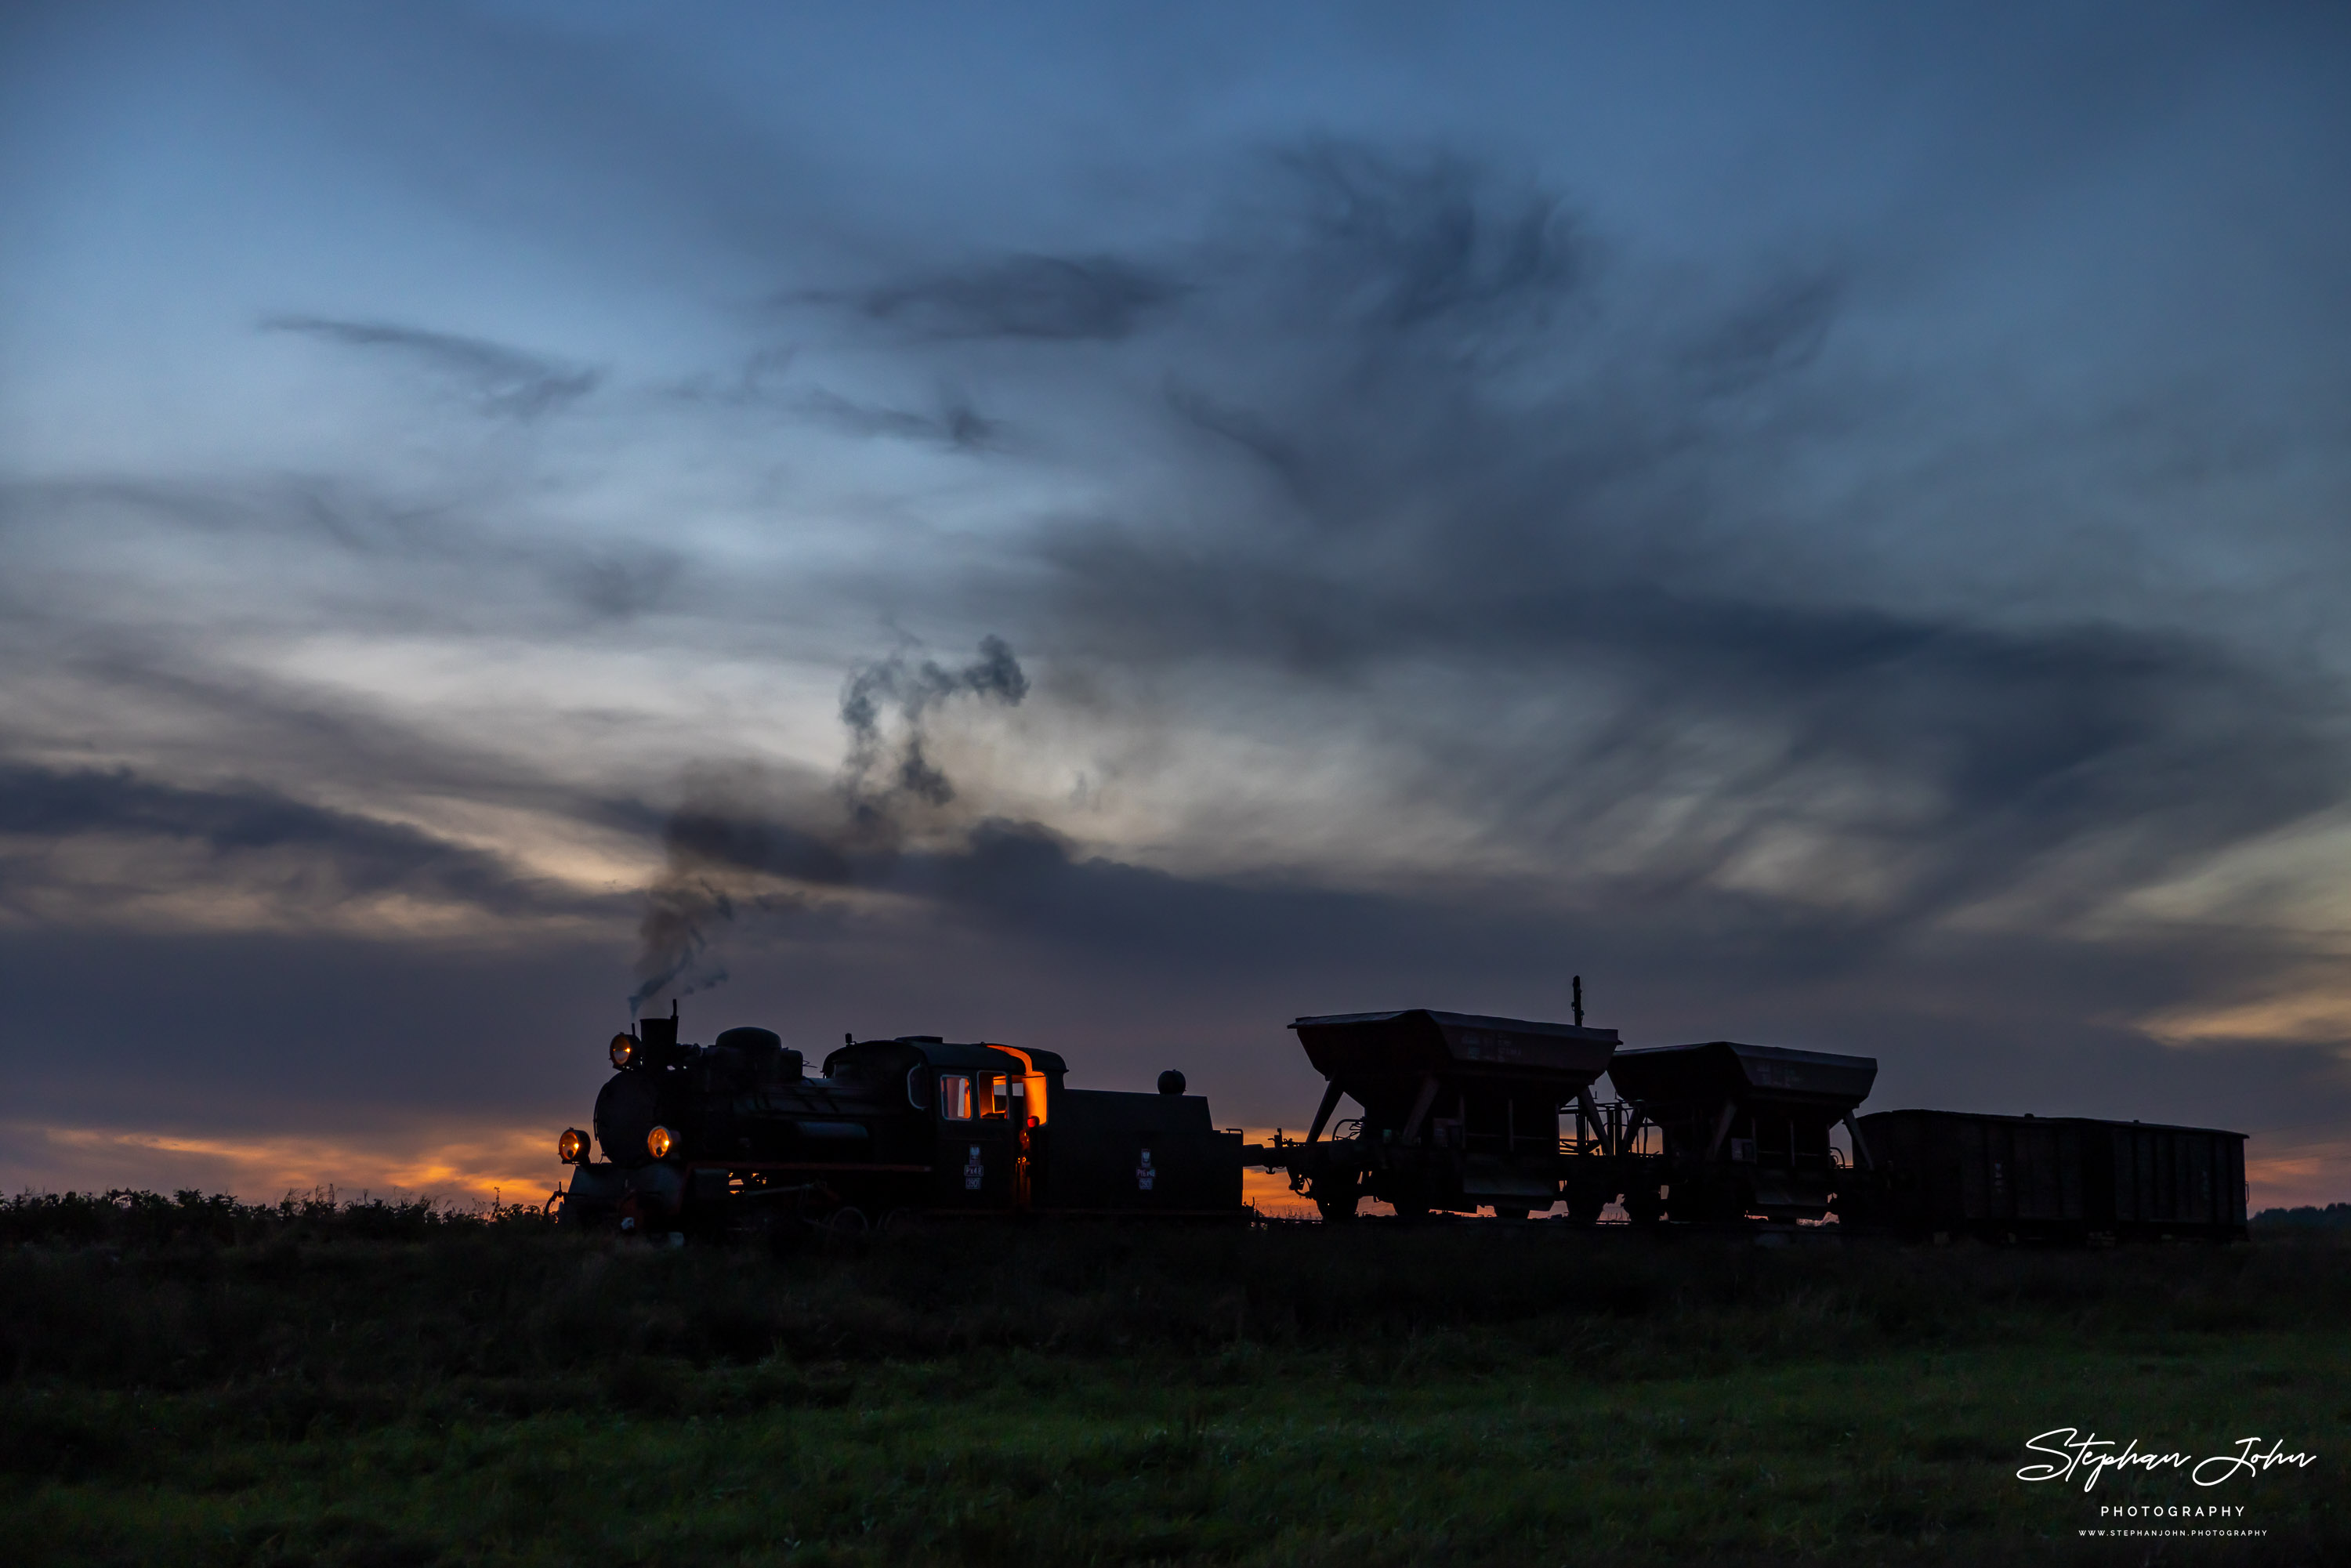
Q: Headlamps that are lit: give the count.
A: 3